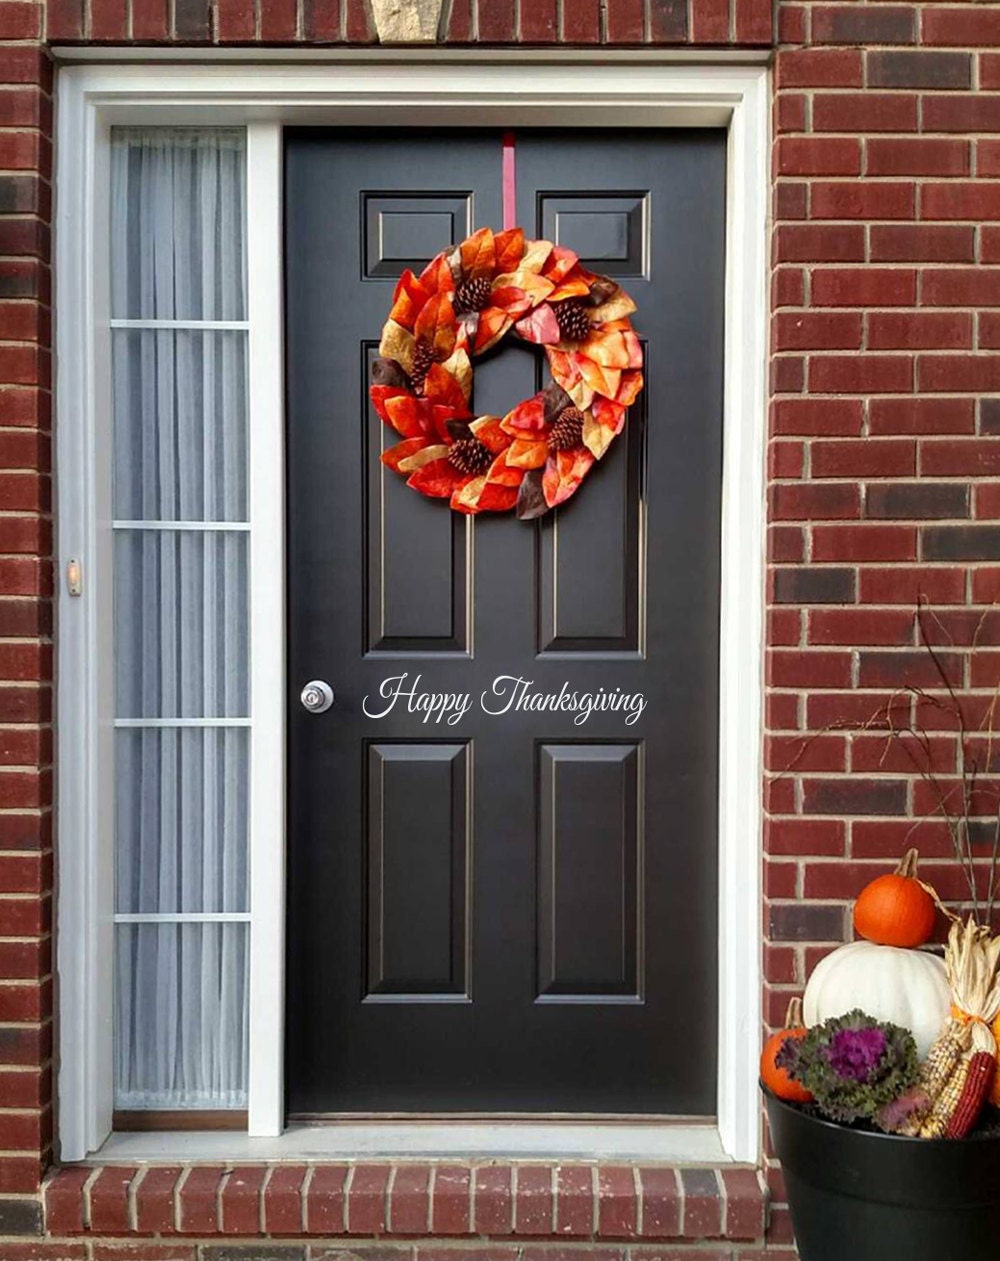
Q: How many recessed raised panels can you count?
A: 6